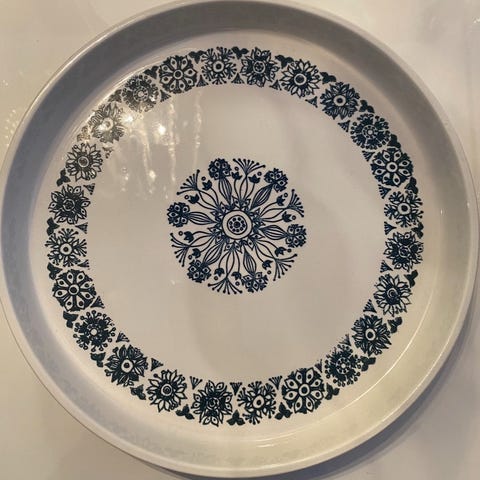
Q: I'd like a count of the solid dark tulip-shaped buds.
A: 12